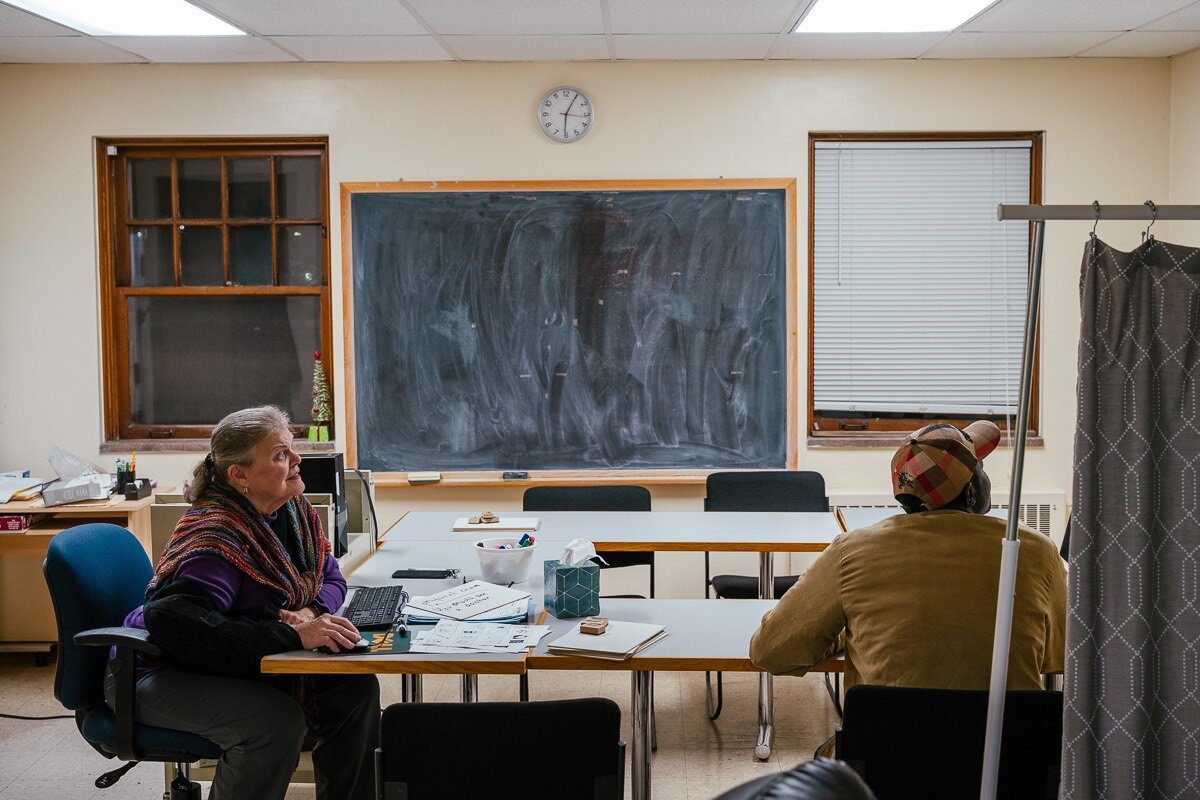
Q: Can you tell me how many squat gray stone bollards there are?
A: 0